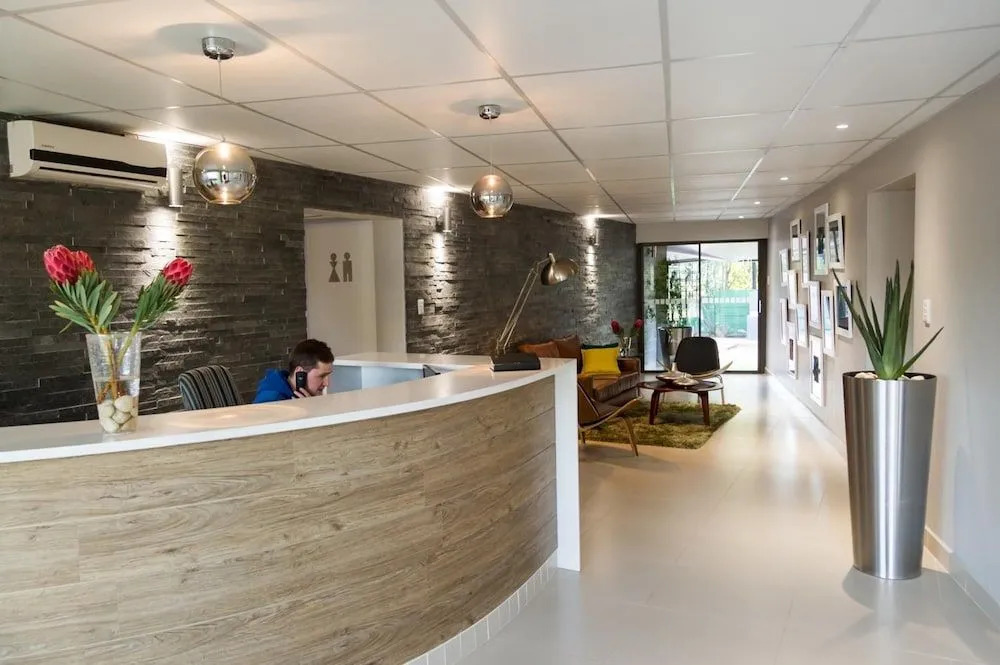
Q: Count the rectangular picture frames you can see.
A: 13